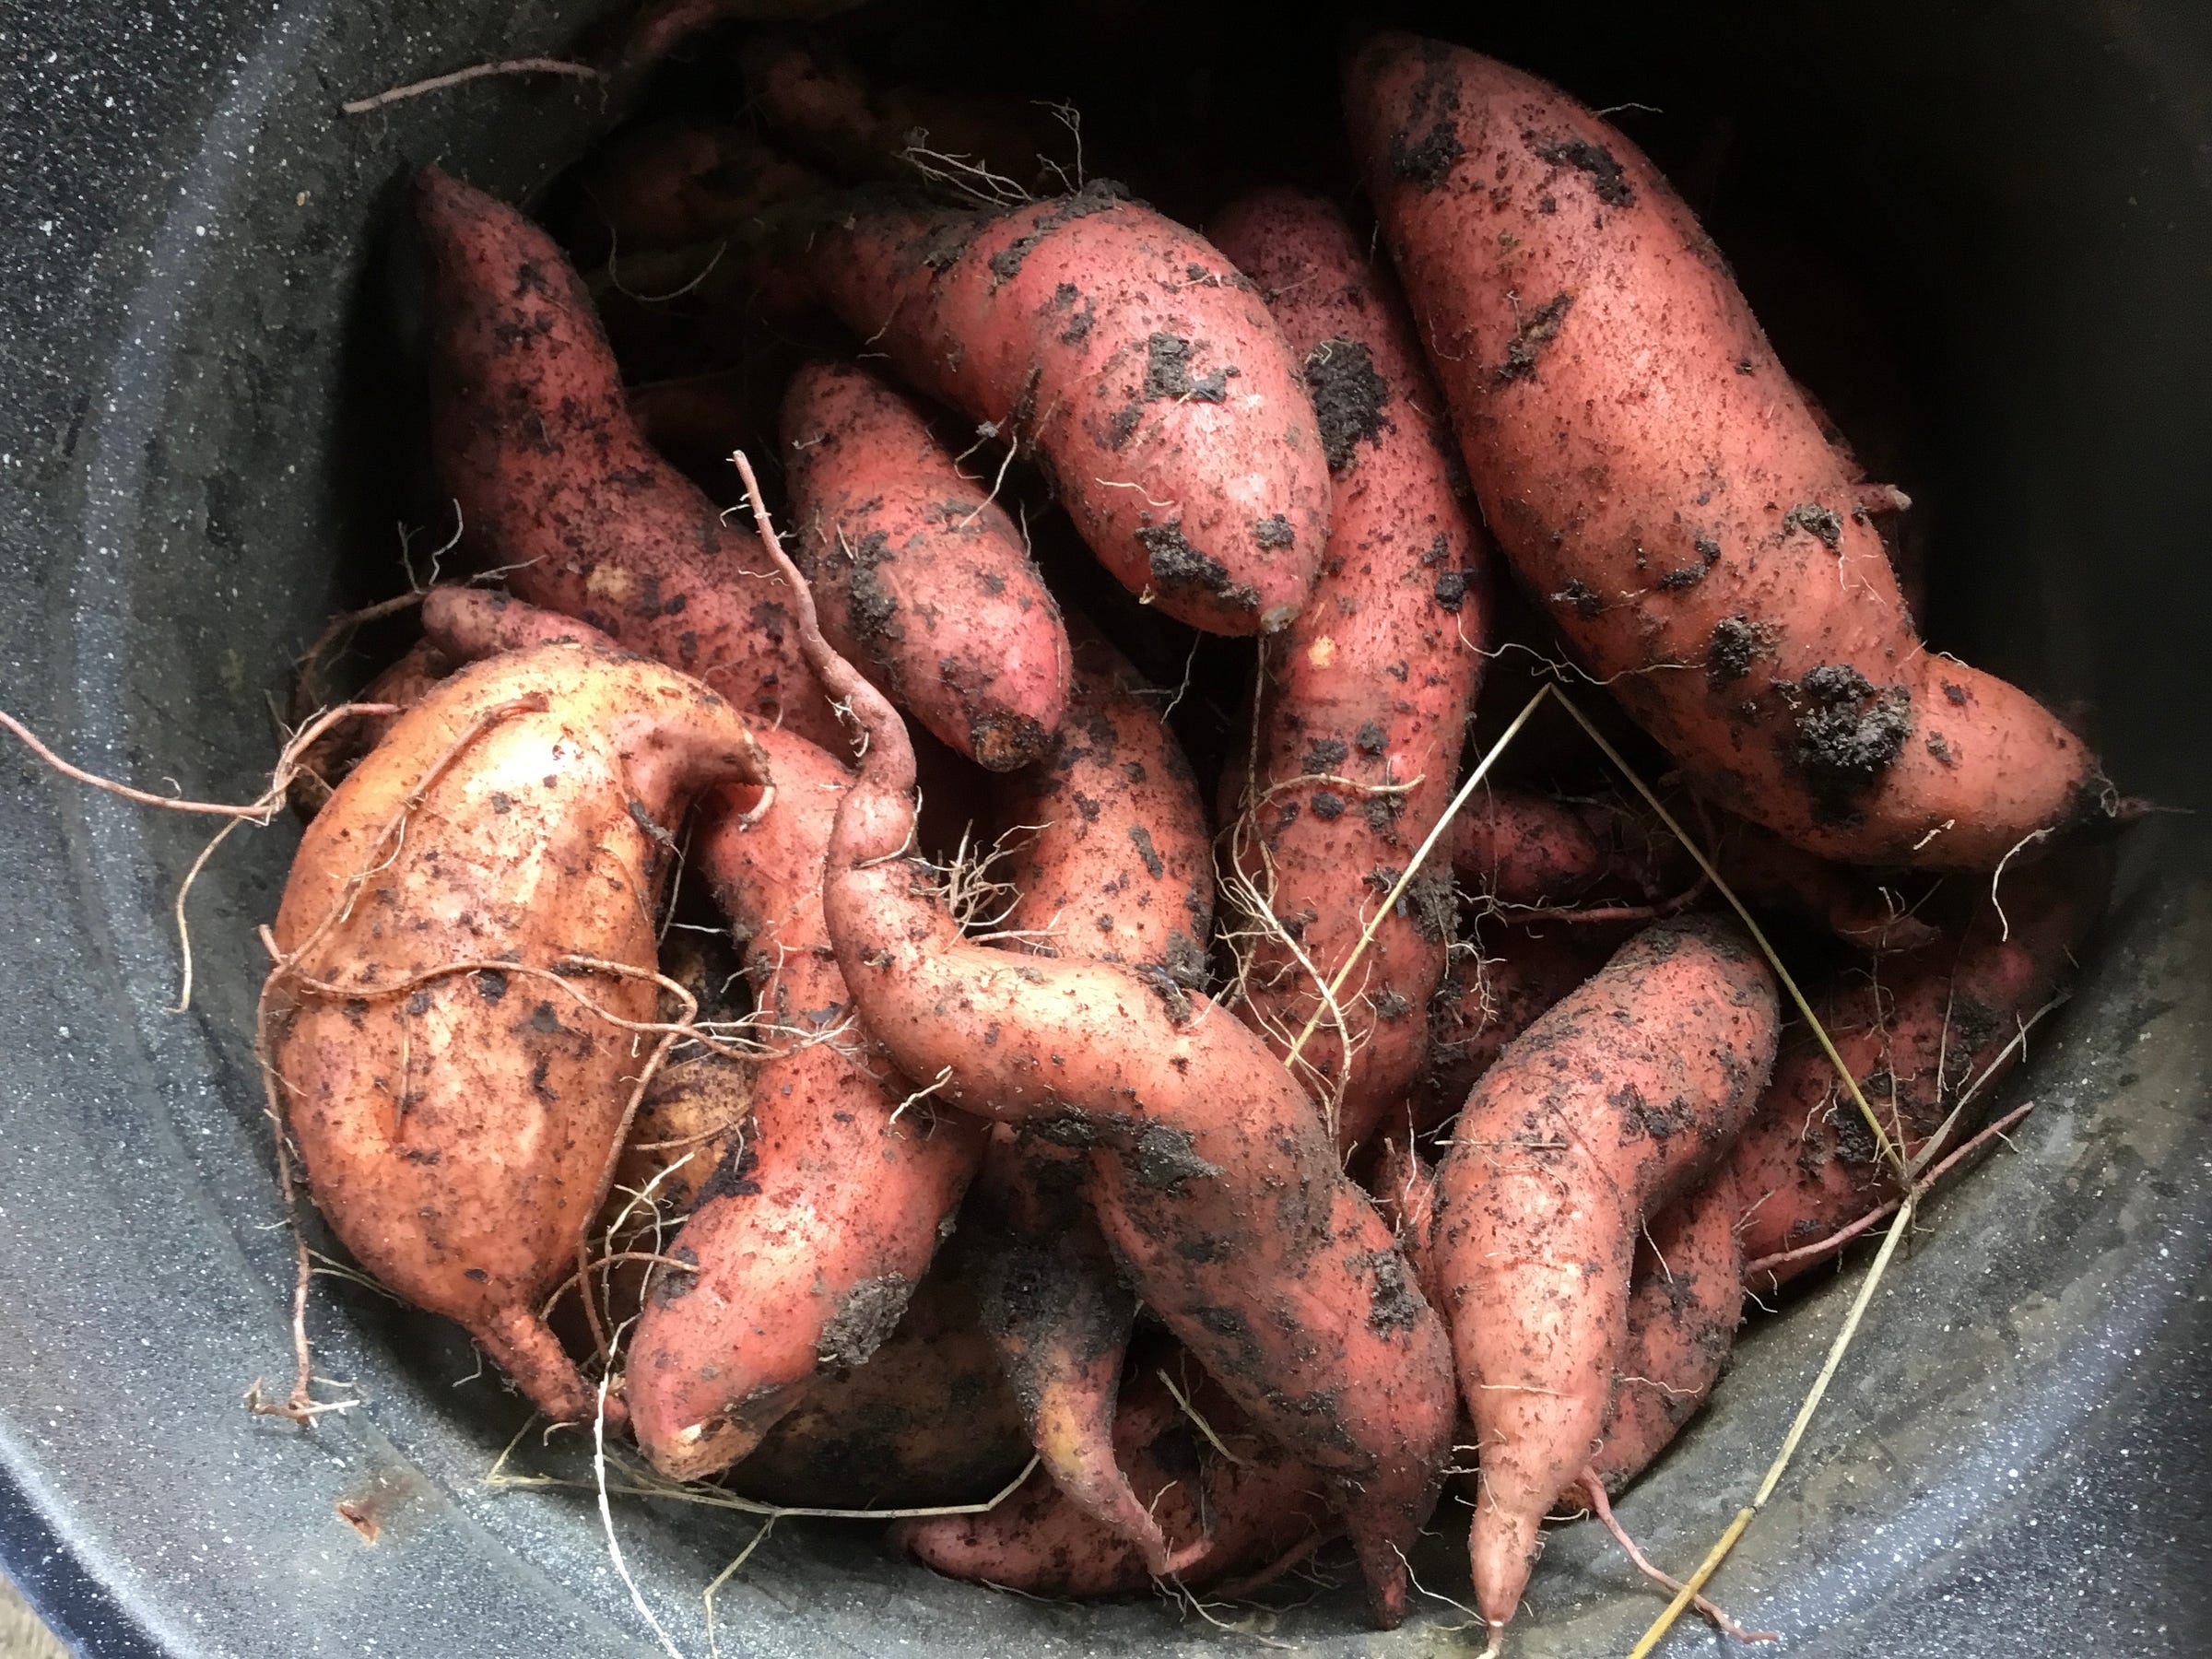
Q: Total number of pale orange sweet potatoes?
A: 1